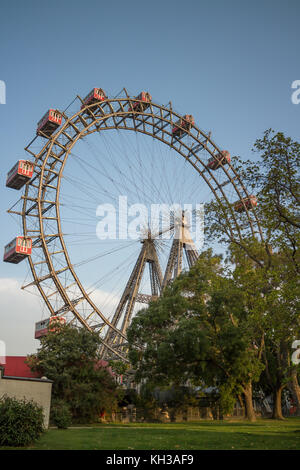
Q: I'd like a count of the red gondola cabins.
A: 9